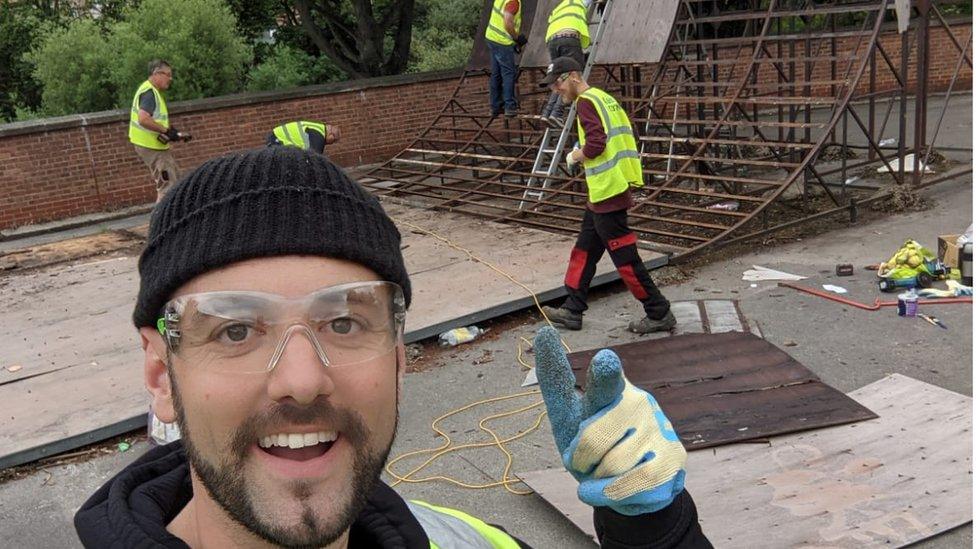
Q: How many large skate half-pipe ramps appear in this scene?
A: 1